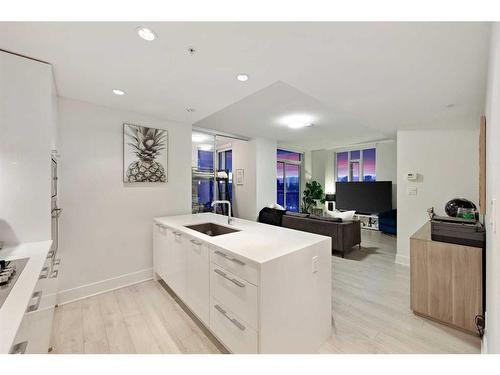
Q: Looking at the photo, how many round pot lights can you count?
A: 3